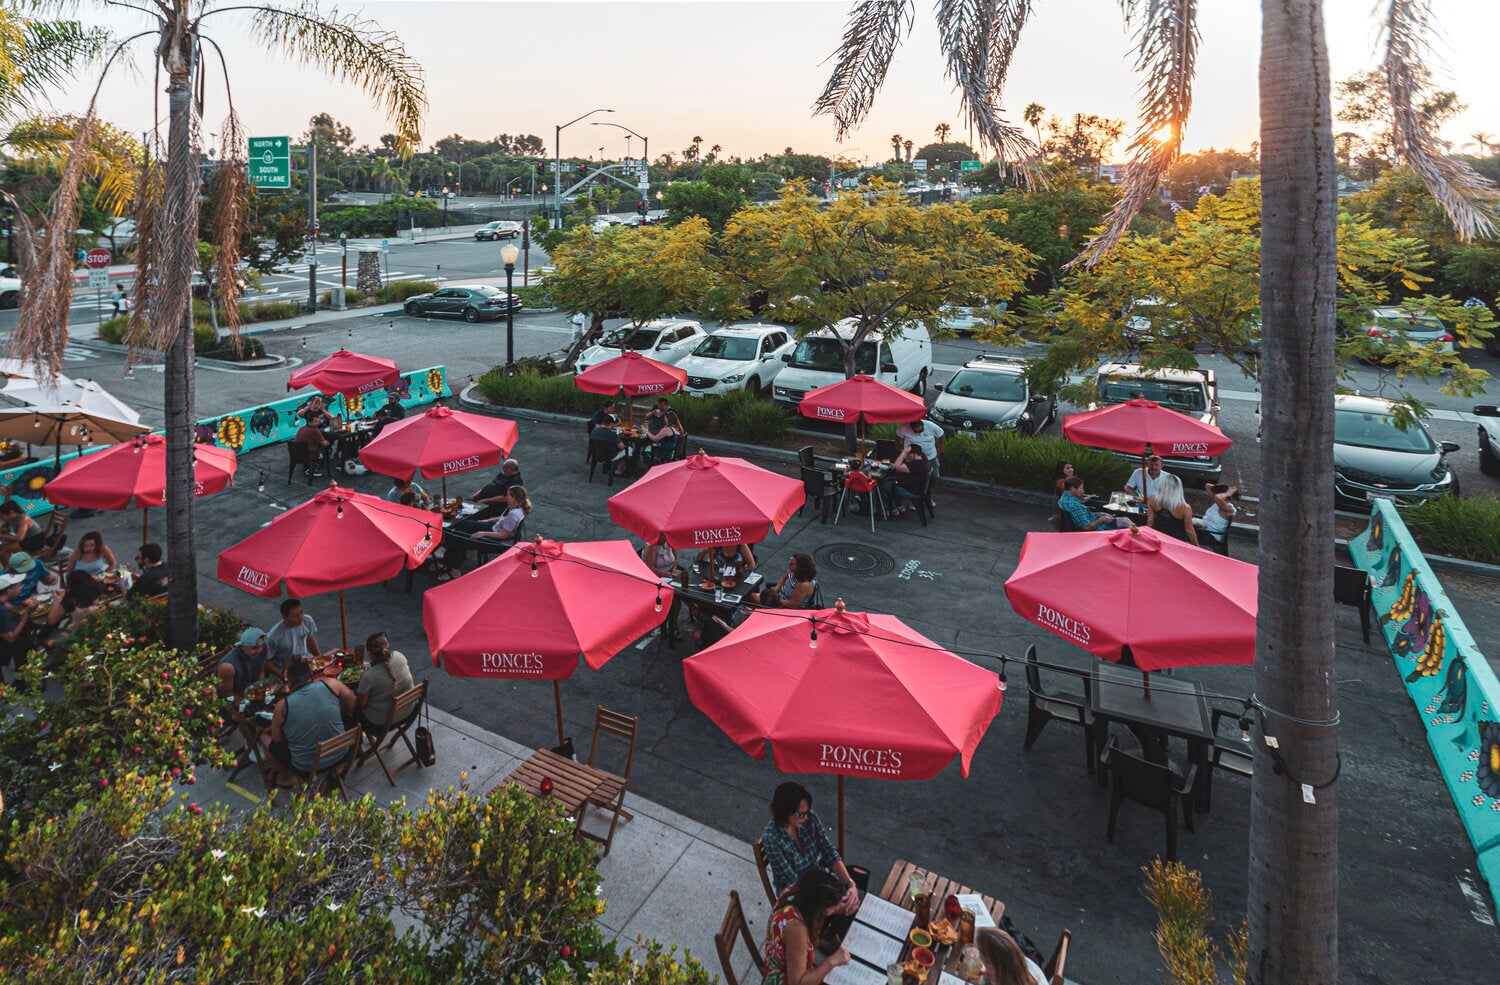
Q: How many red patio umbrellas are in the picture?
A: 11